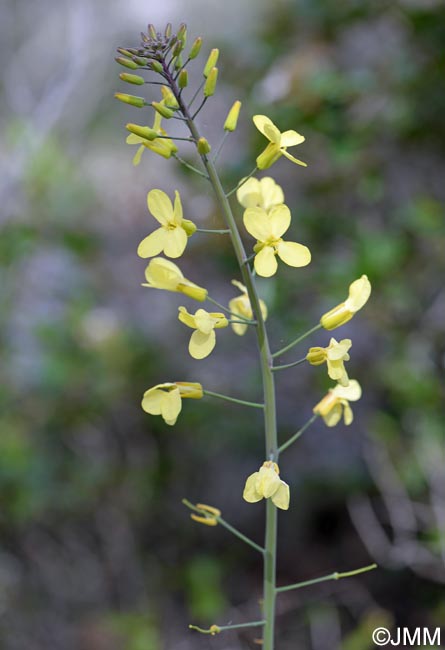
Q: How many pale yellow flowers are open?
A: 13